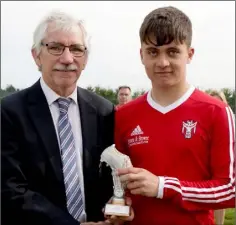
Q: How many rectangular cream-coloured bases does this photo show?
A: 1